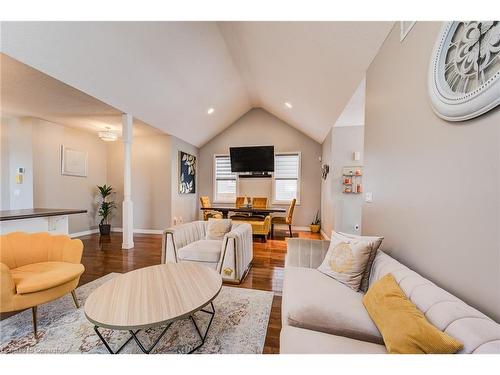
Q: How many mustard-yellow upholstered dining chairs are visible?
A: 4